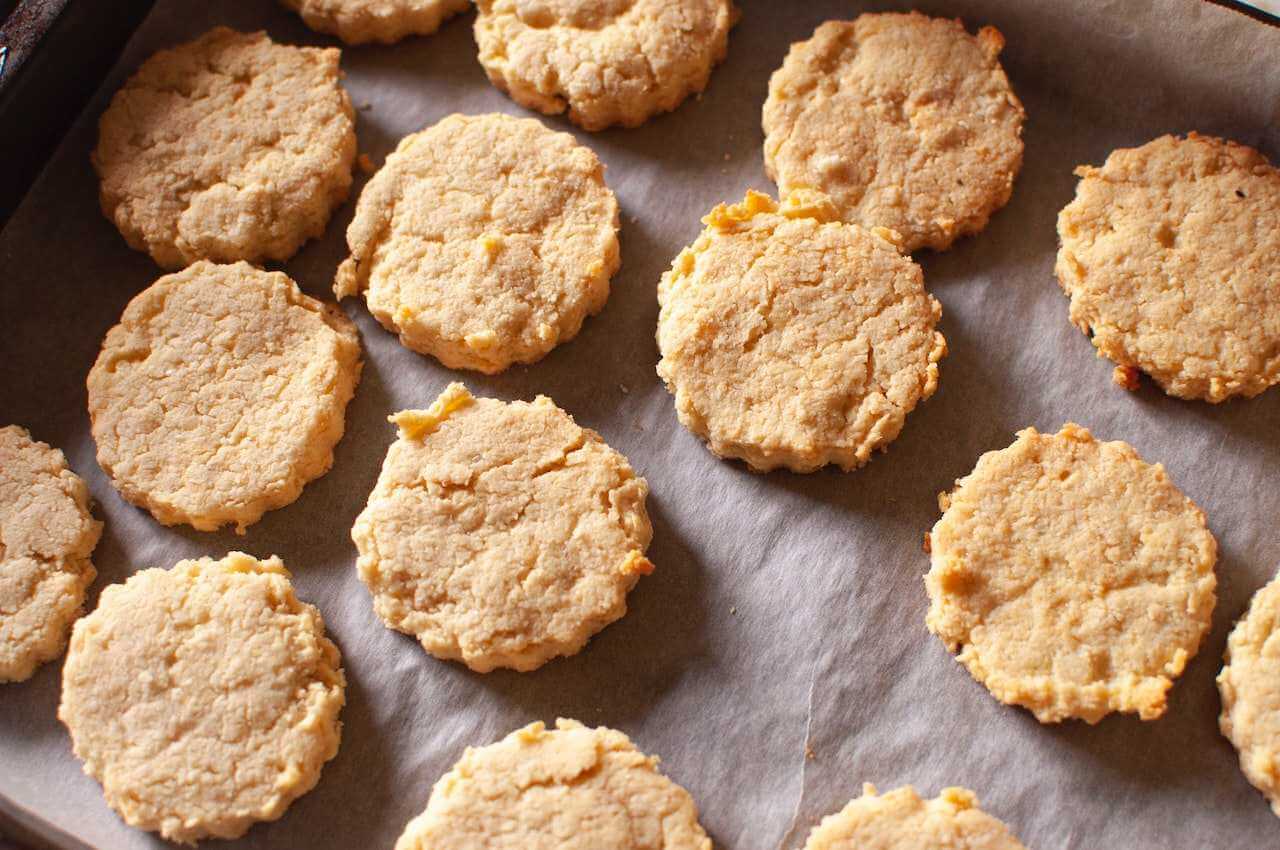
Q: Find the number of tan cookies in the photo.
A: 15